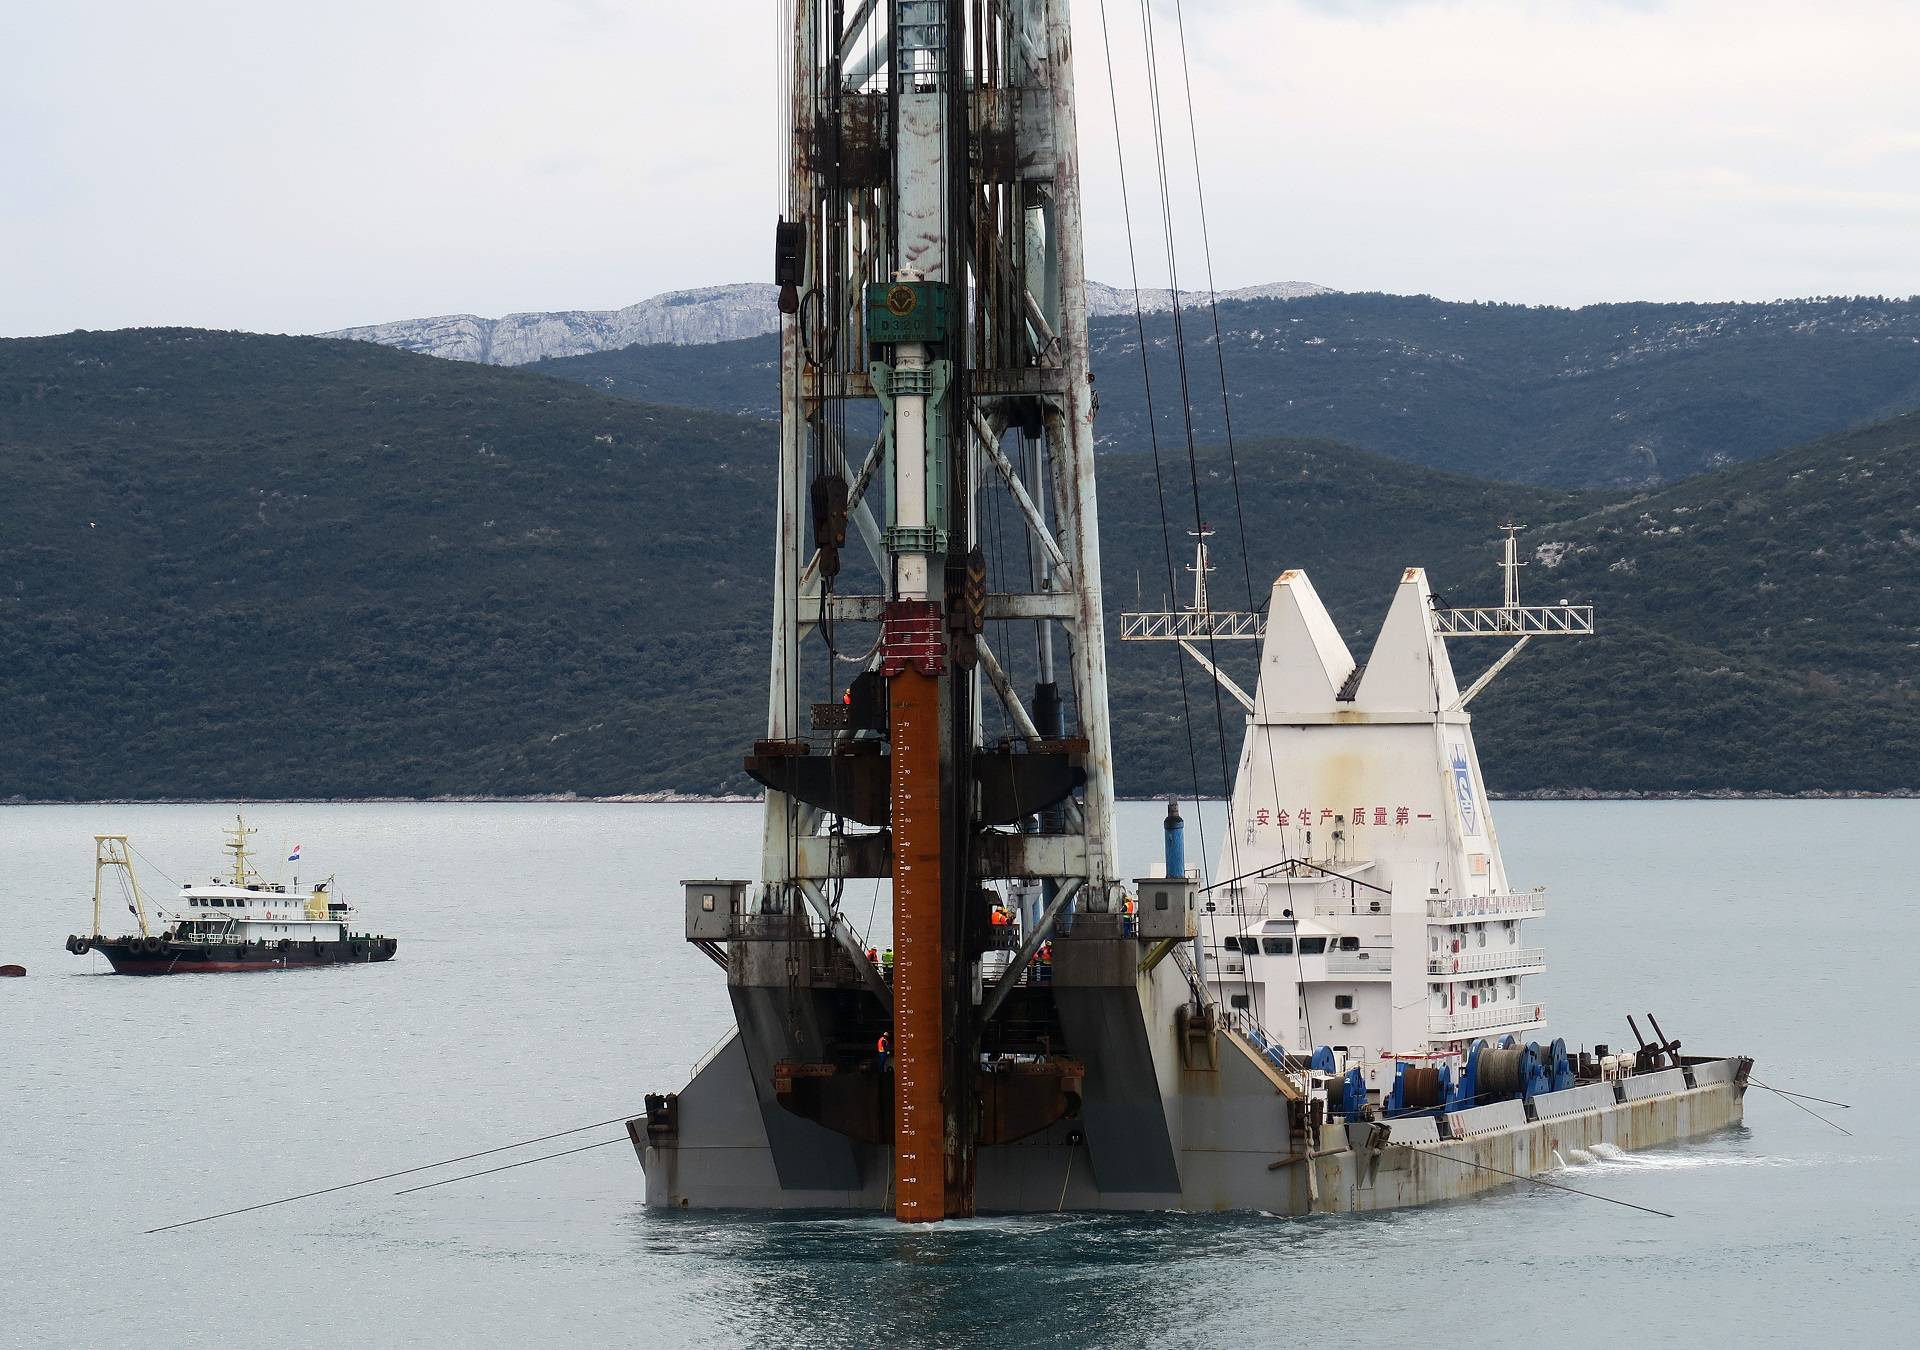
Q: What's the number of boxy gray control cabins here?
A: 2